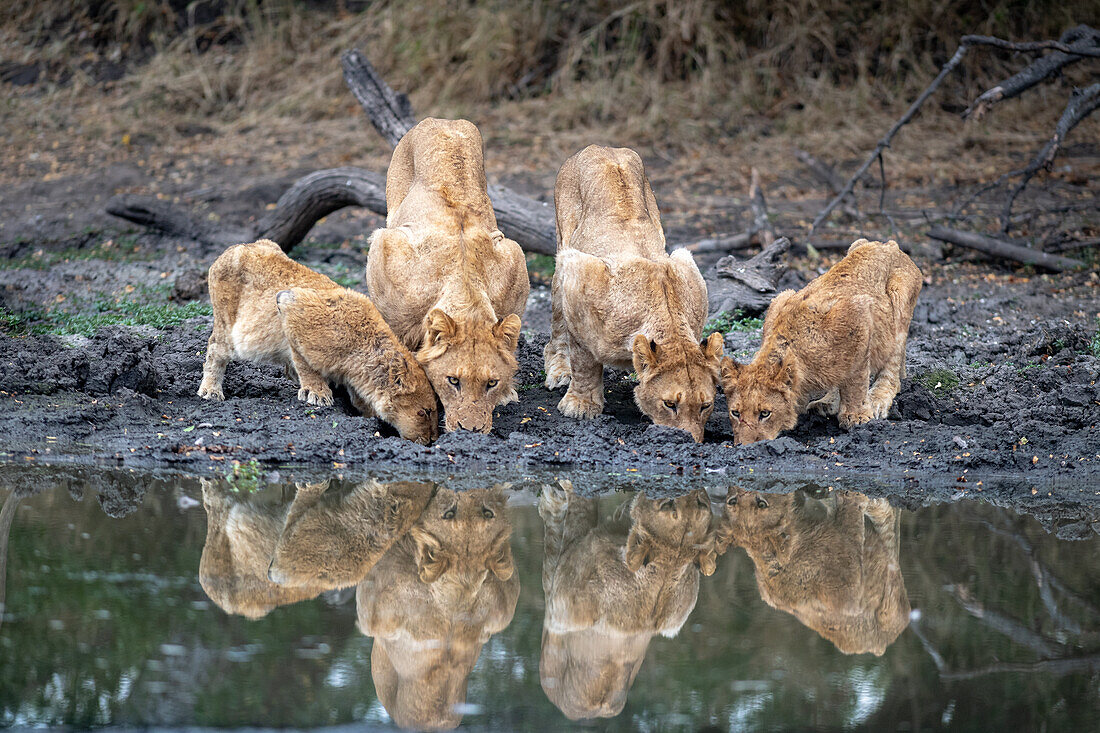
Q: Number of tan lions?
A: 4